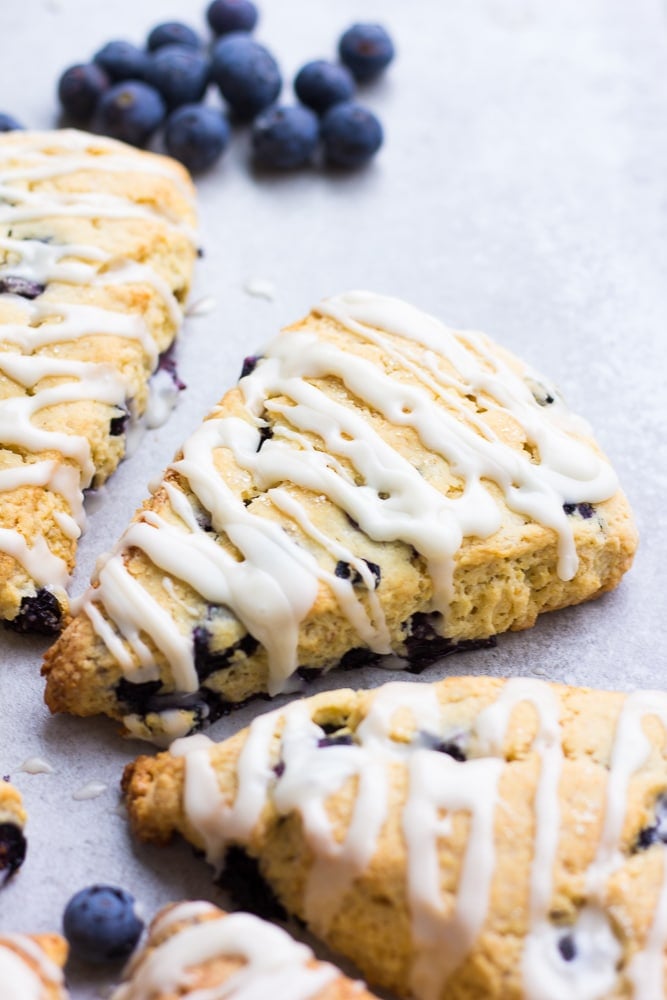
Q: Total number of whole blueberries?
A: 14